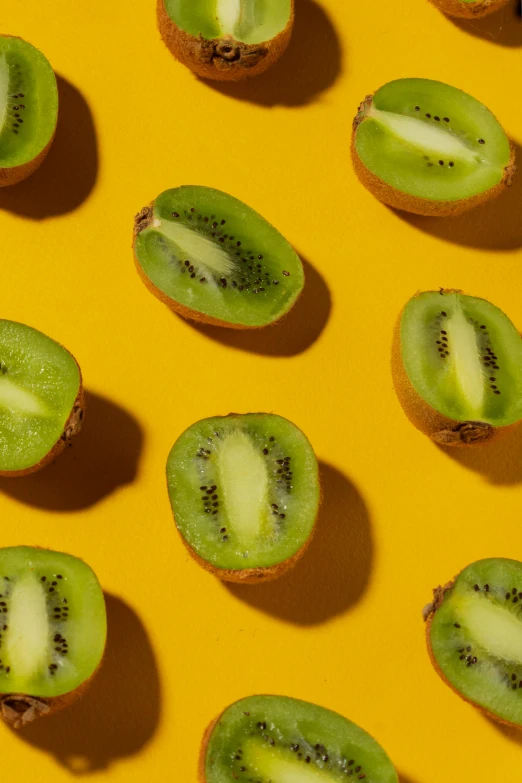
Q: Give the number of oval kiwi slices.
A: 11